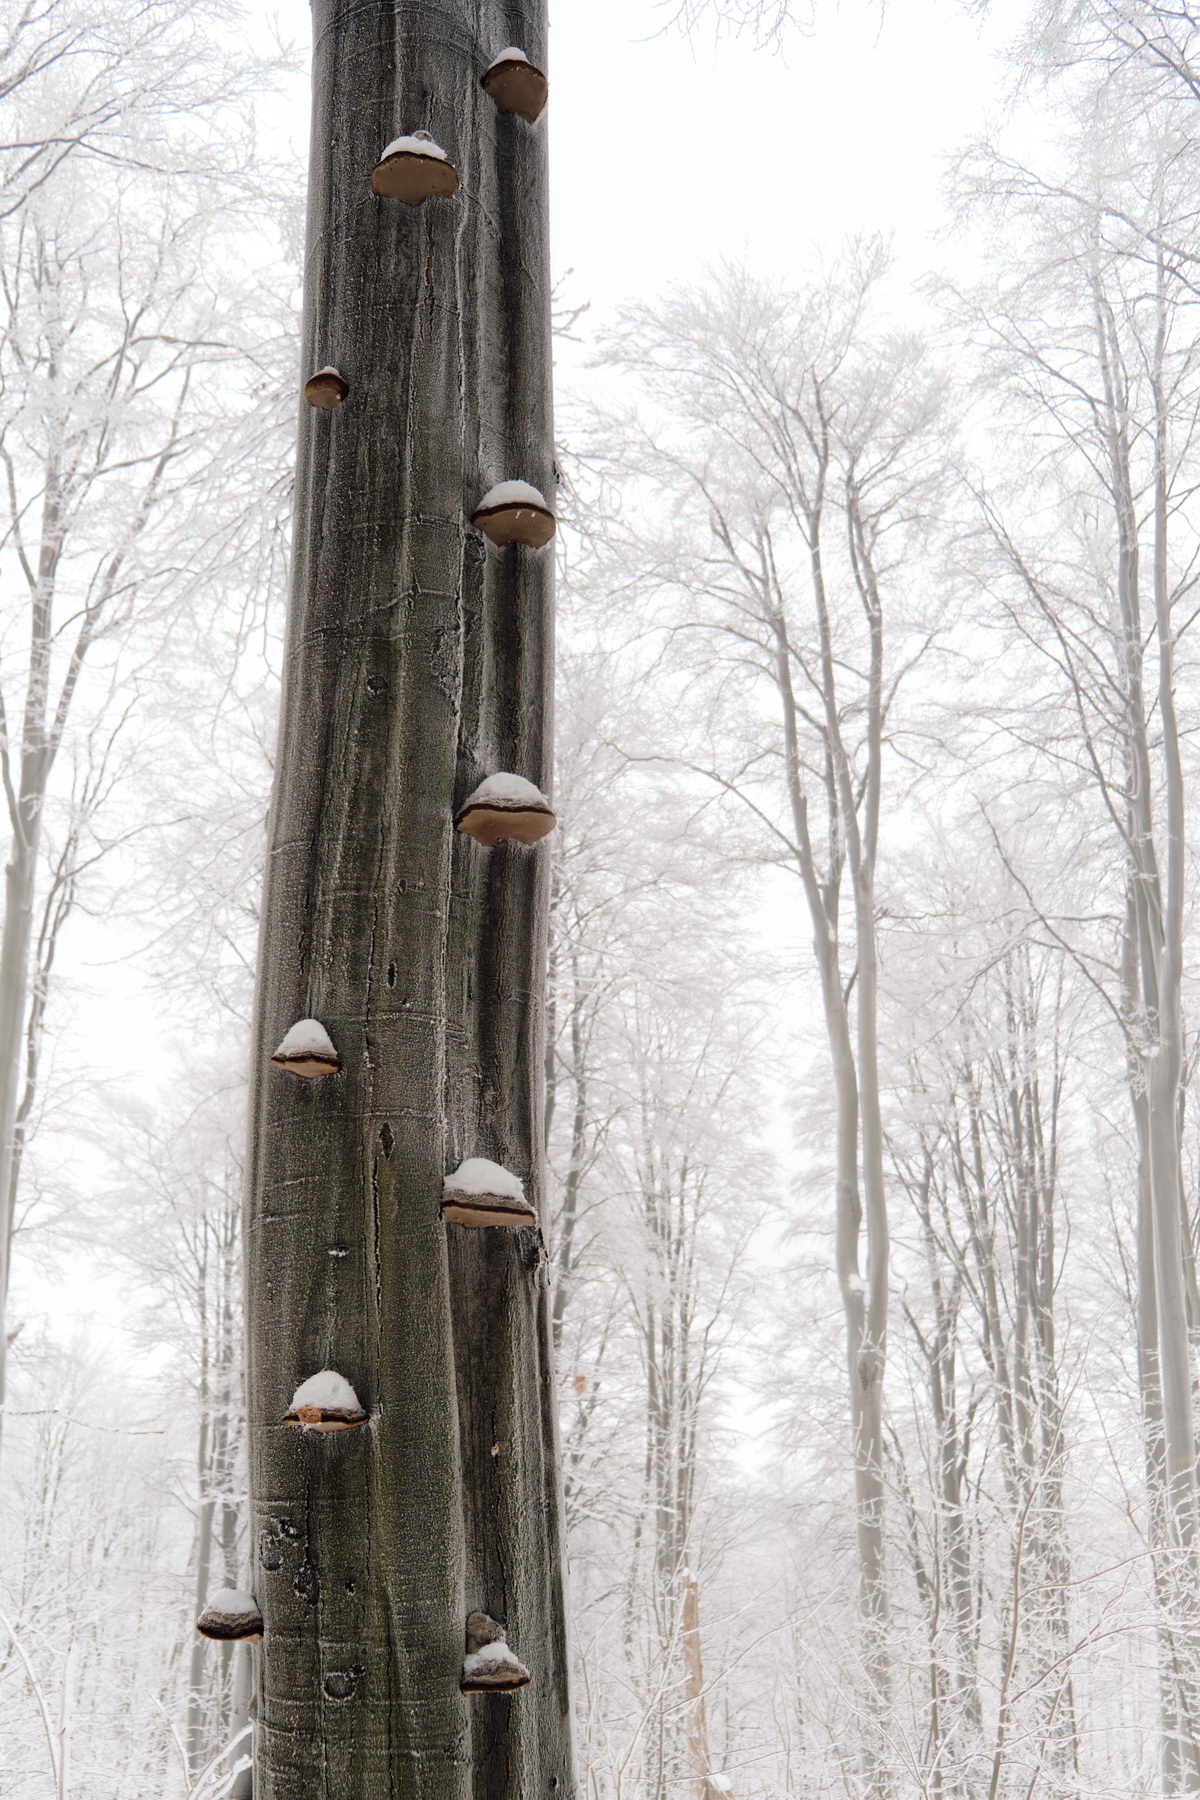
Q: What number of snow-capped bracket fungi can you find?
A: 10